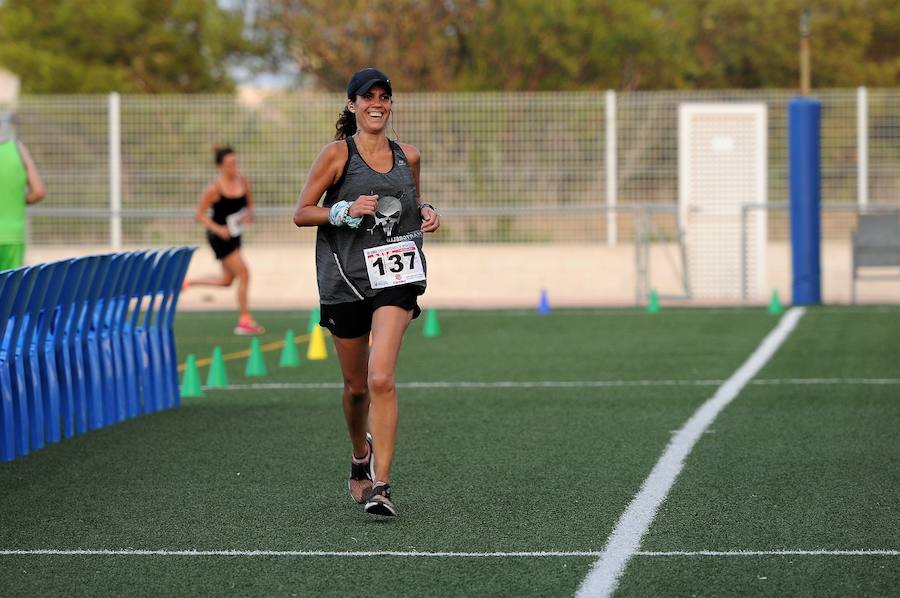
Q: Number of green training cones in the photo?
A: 8